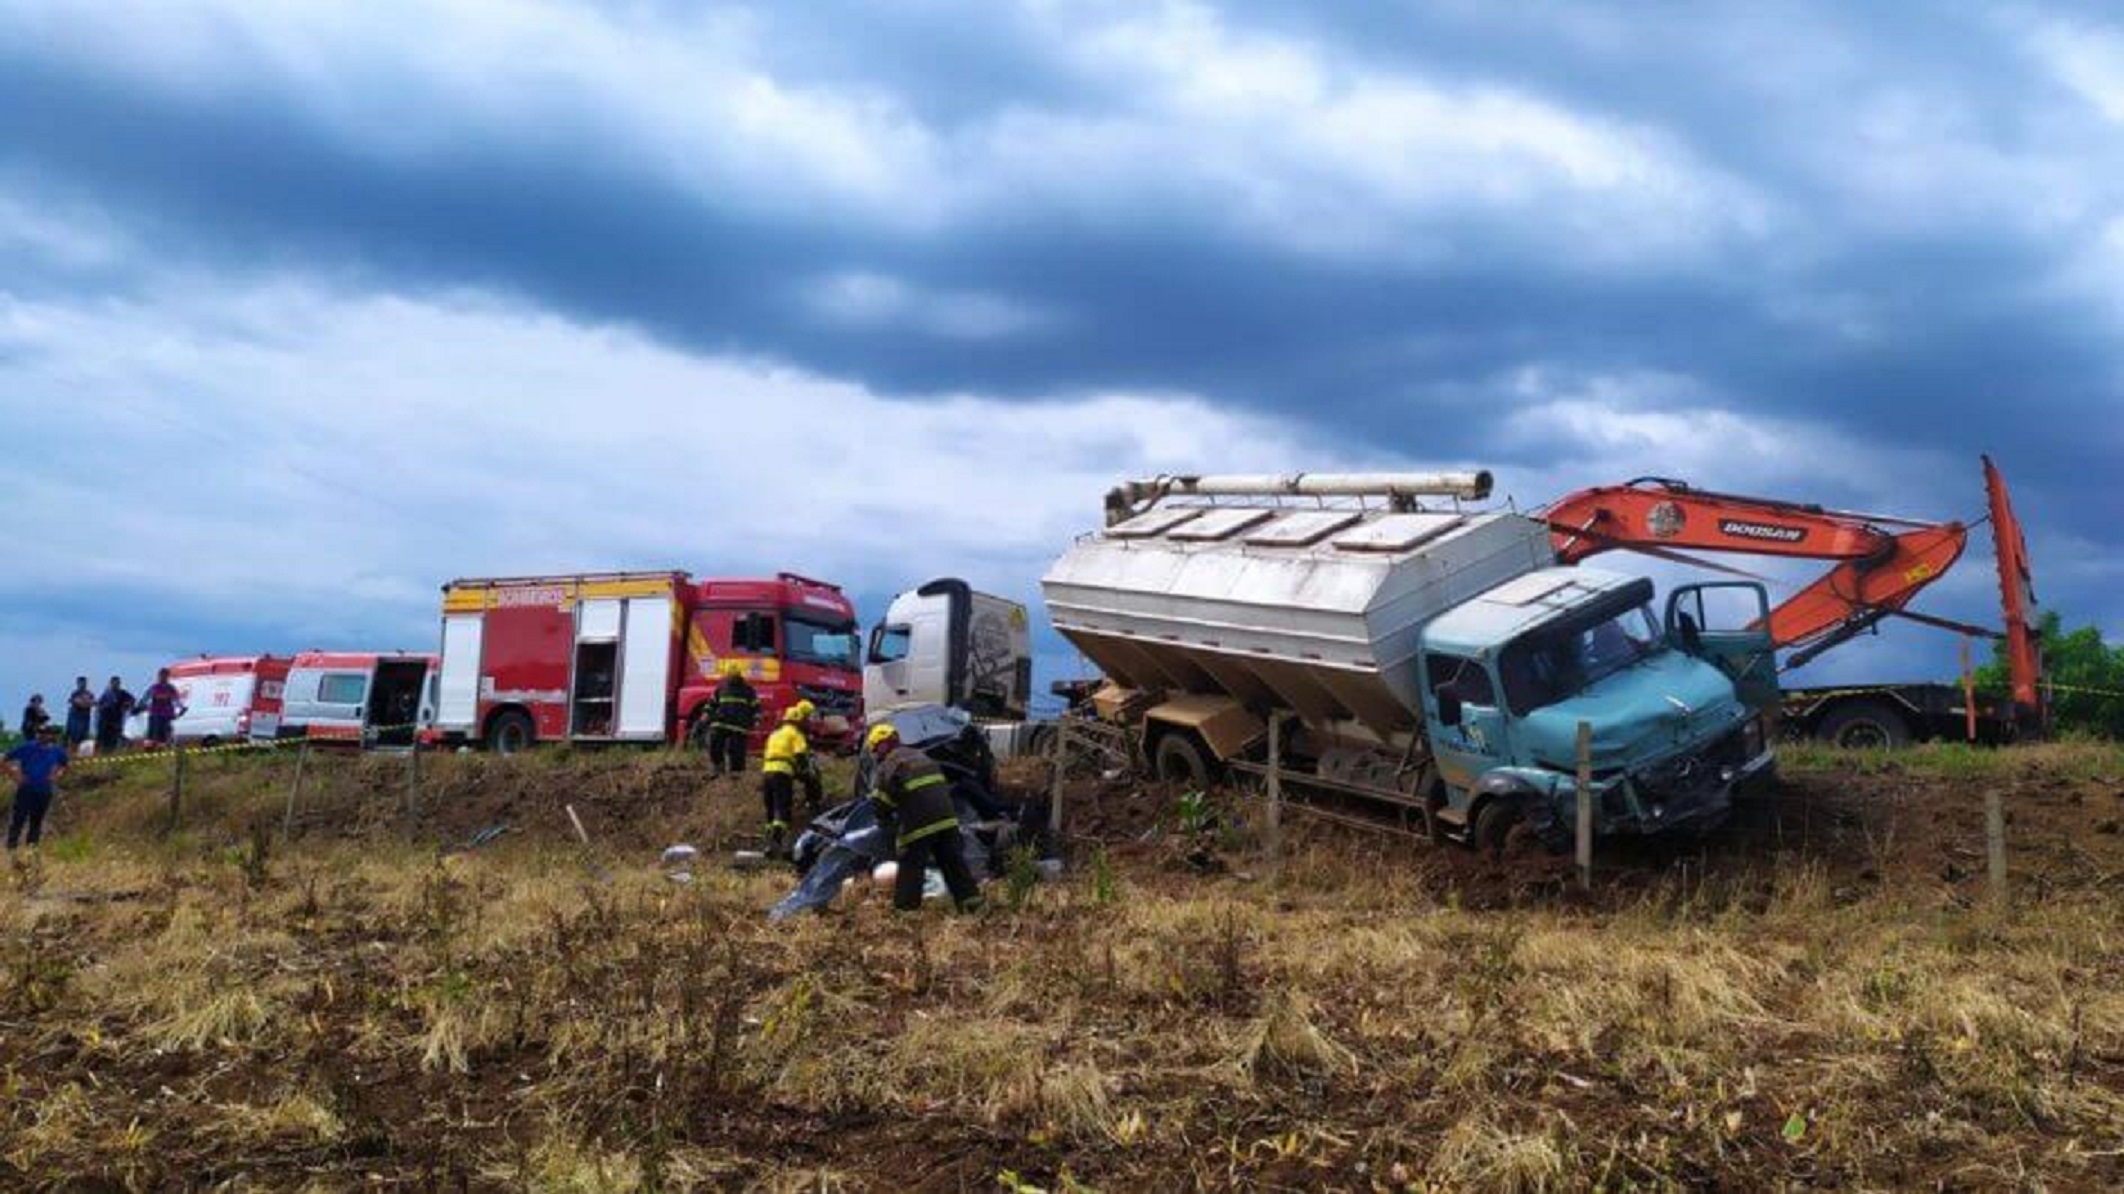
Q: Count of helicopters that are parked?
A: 0